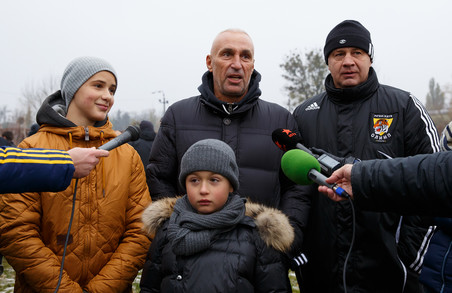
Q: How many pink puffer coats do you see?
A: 0